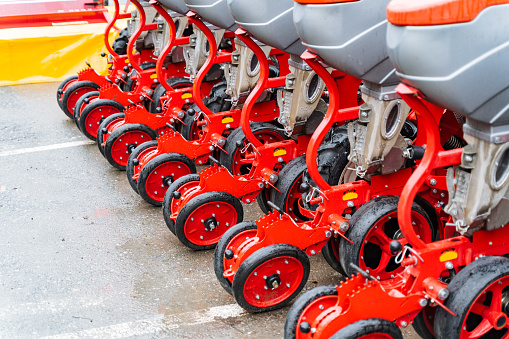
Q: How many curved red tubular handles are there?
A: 7